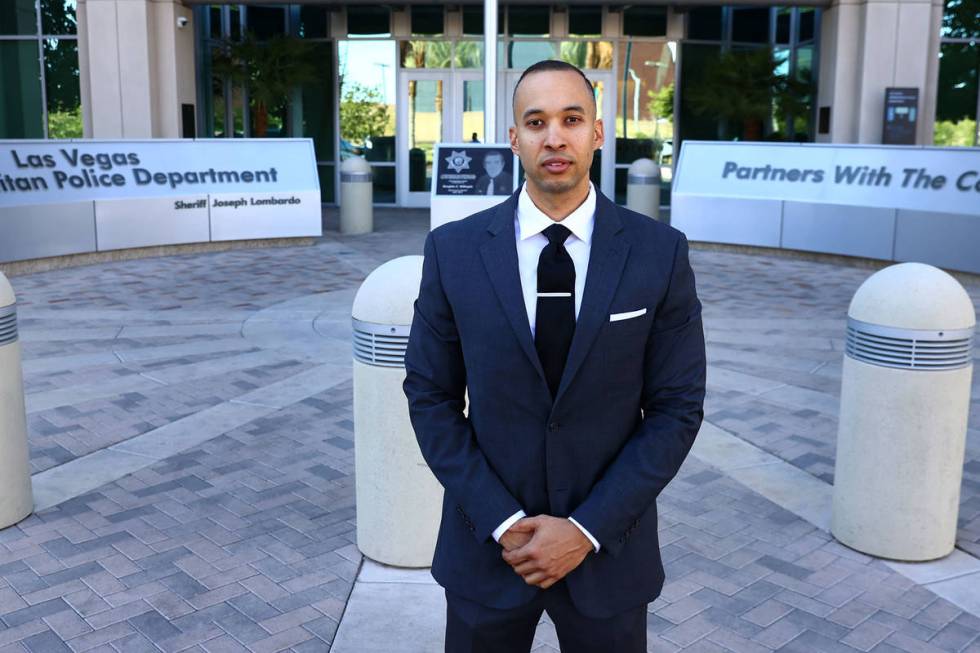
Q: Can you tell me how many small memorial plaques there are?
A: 1